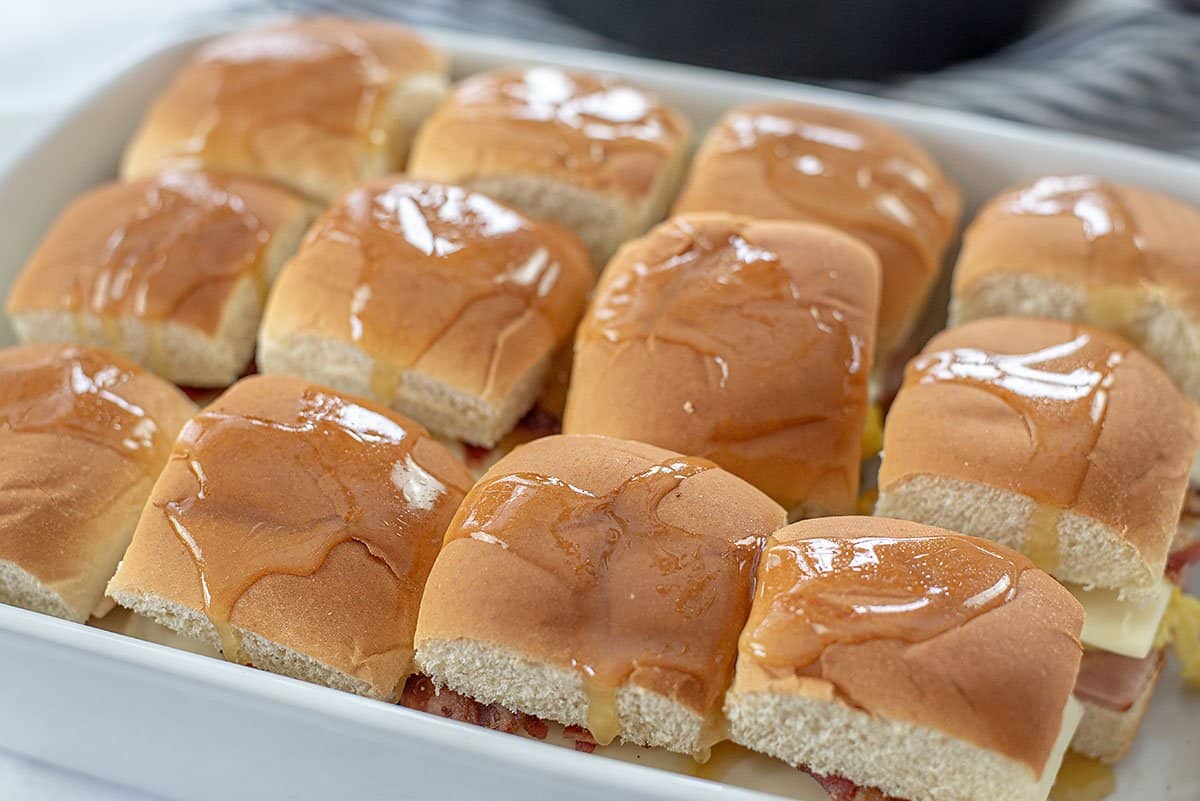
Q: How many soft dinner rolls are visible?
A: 12